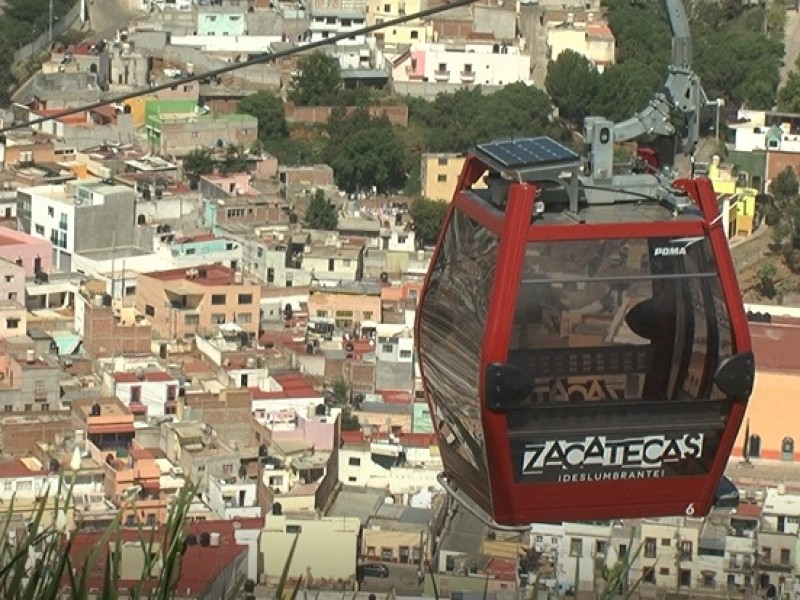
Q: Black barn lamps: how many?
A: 0